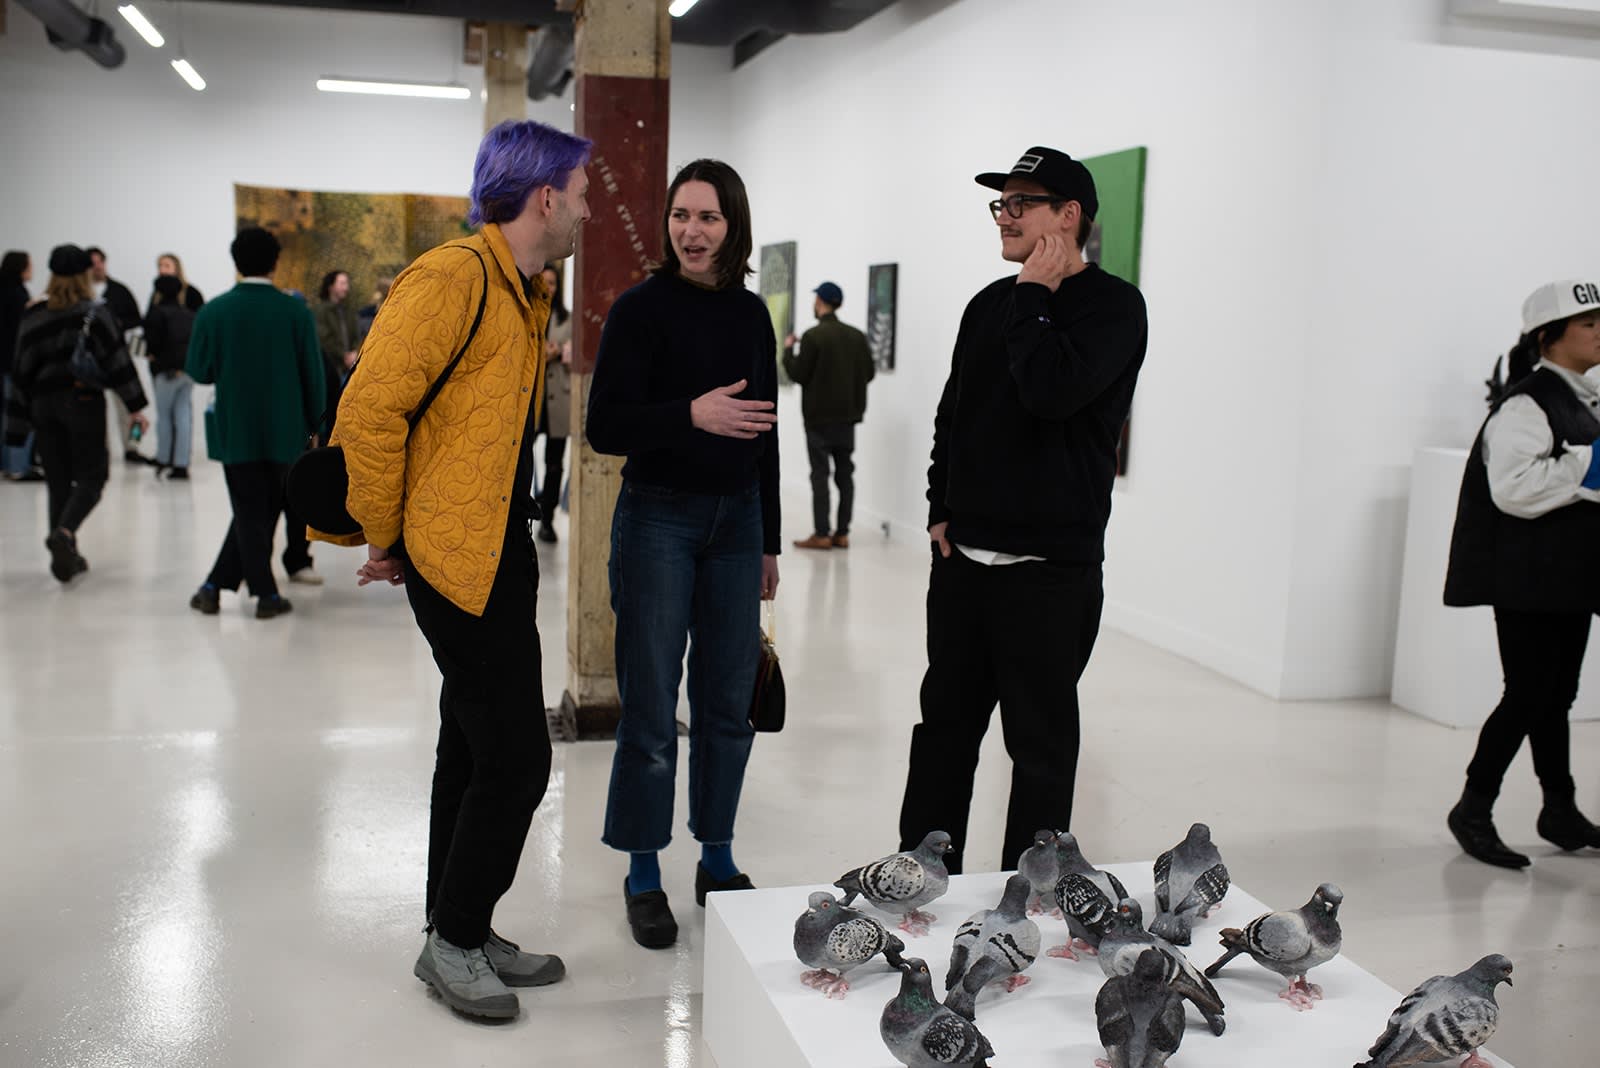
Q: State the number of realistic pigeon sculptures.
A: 11